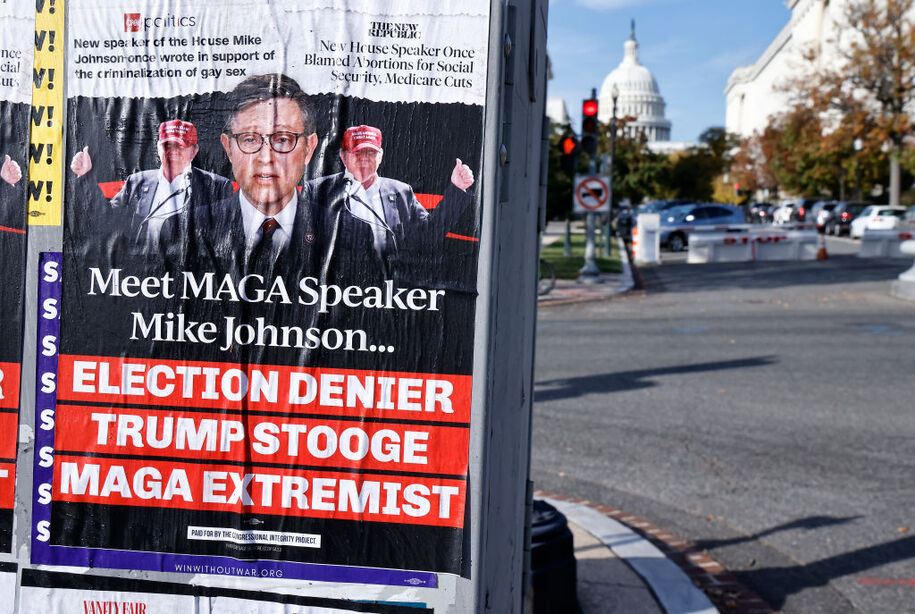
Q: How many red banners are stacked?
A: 3